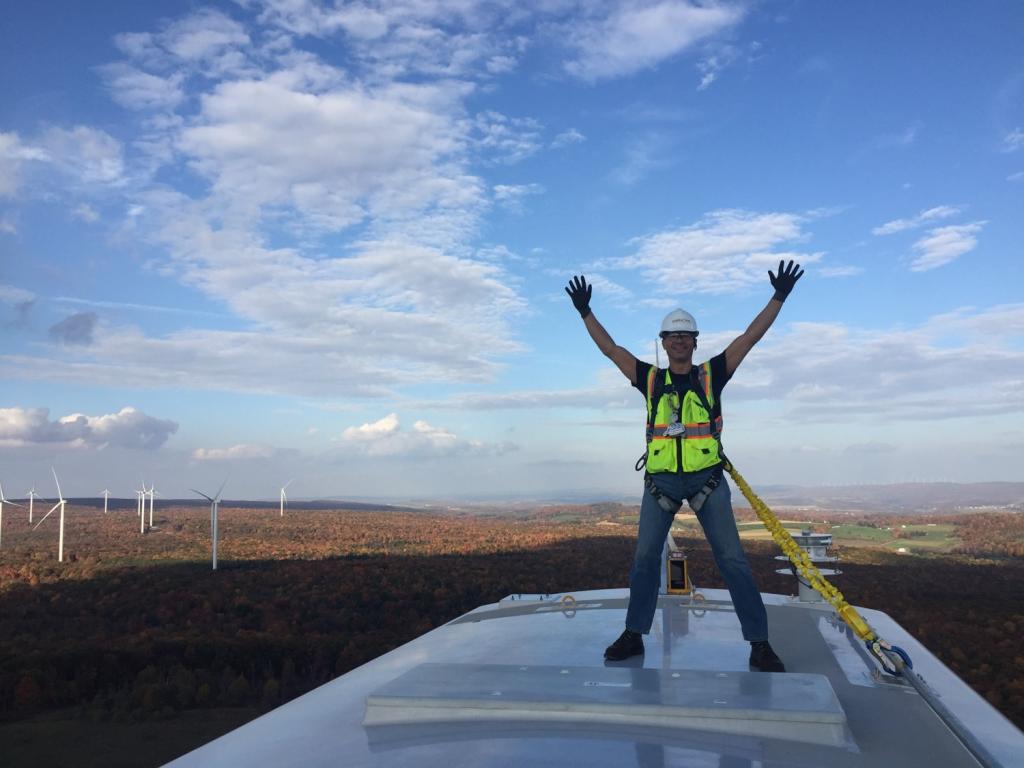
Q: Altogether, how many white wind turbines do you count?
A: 9